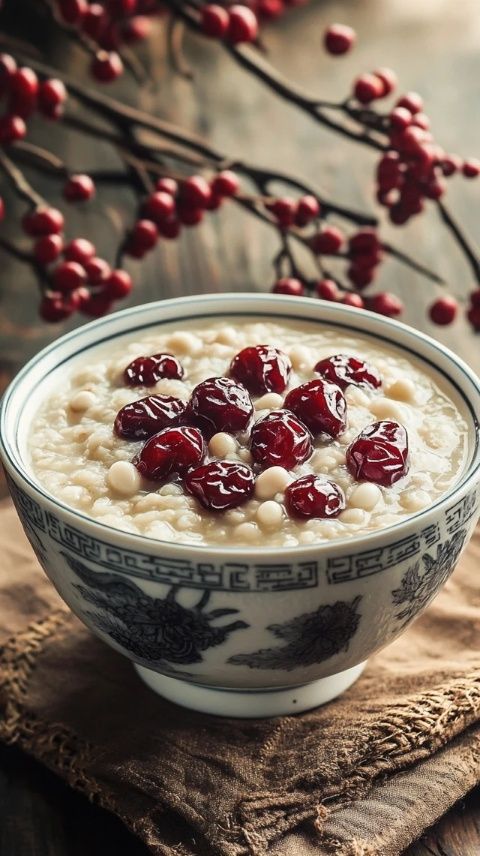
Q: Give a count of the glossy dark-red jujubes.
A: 11